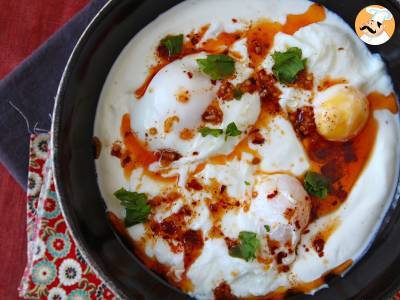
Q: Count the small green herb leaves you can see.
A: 8